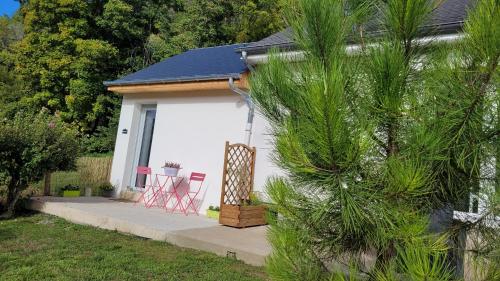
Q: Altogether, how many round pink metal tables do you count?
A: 1